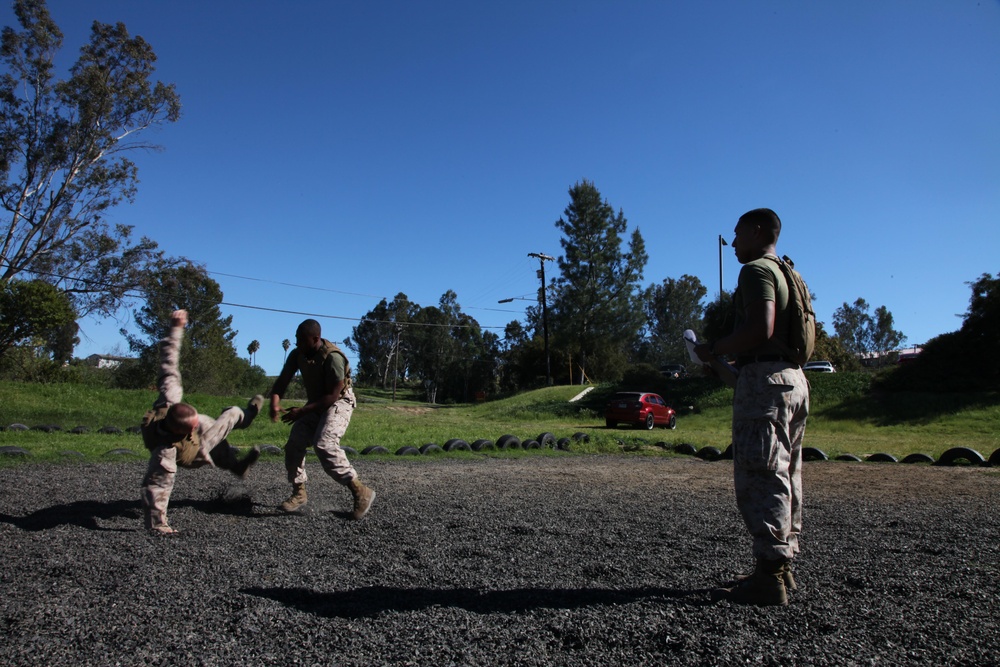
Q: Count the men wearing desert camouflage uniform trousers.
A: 3